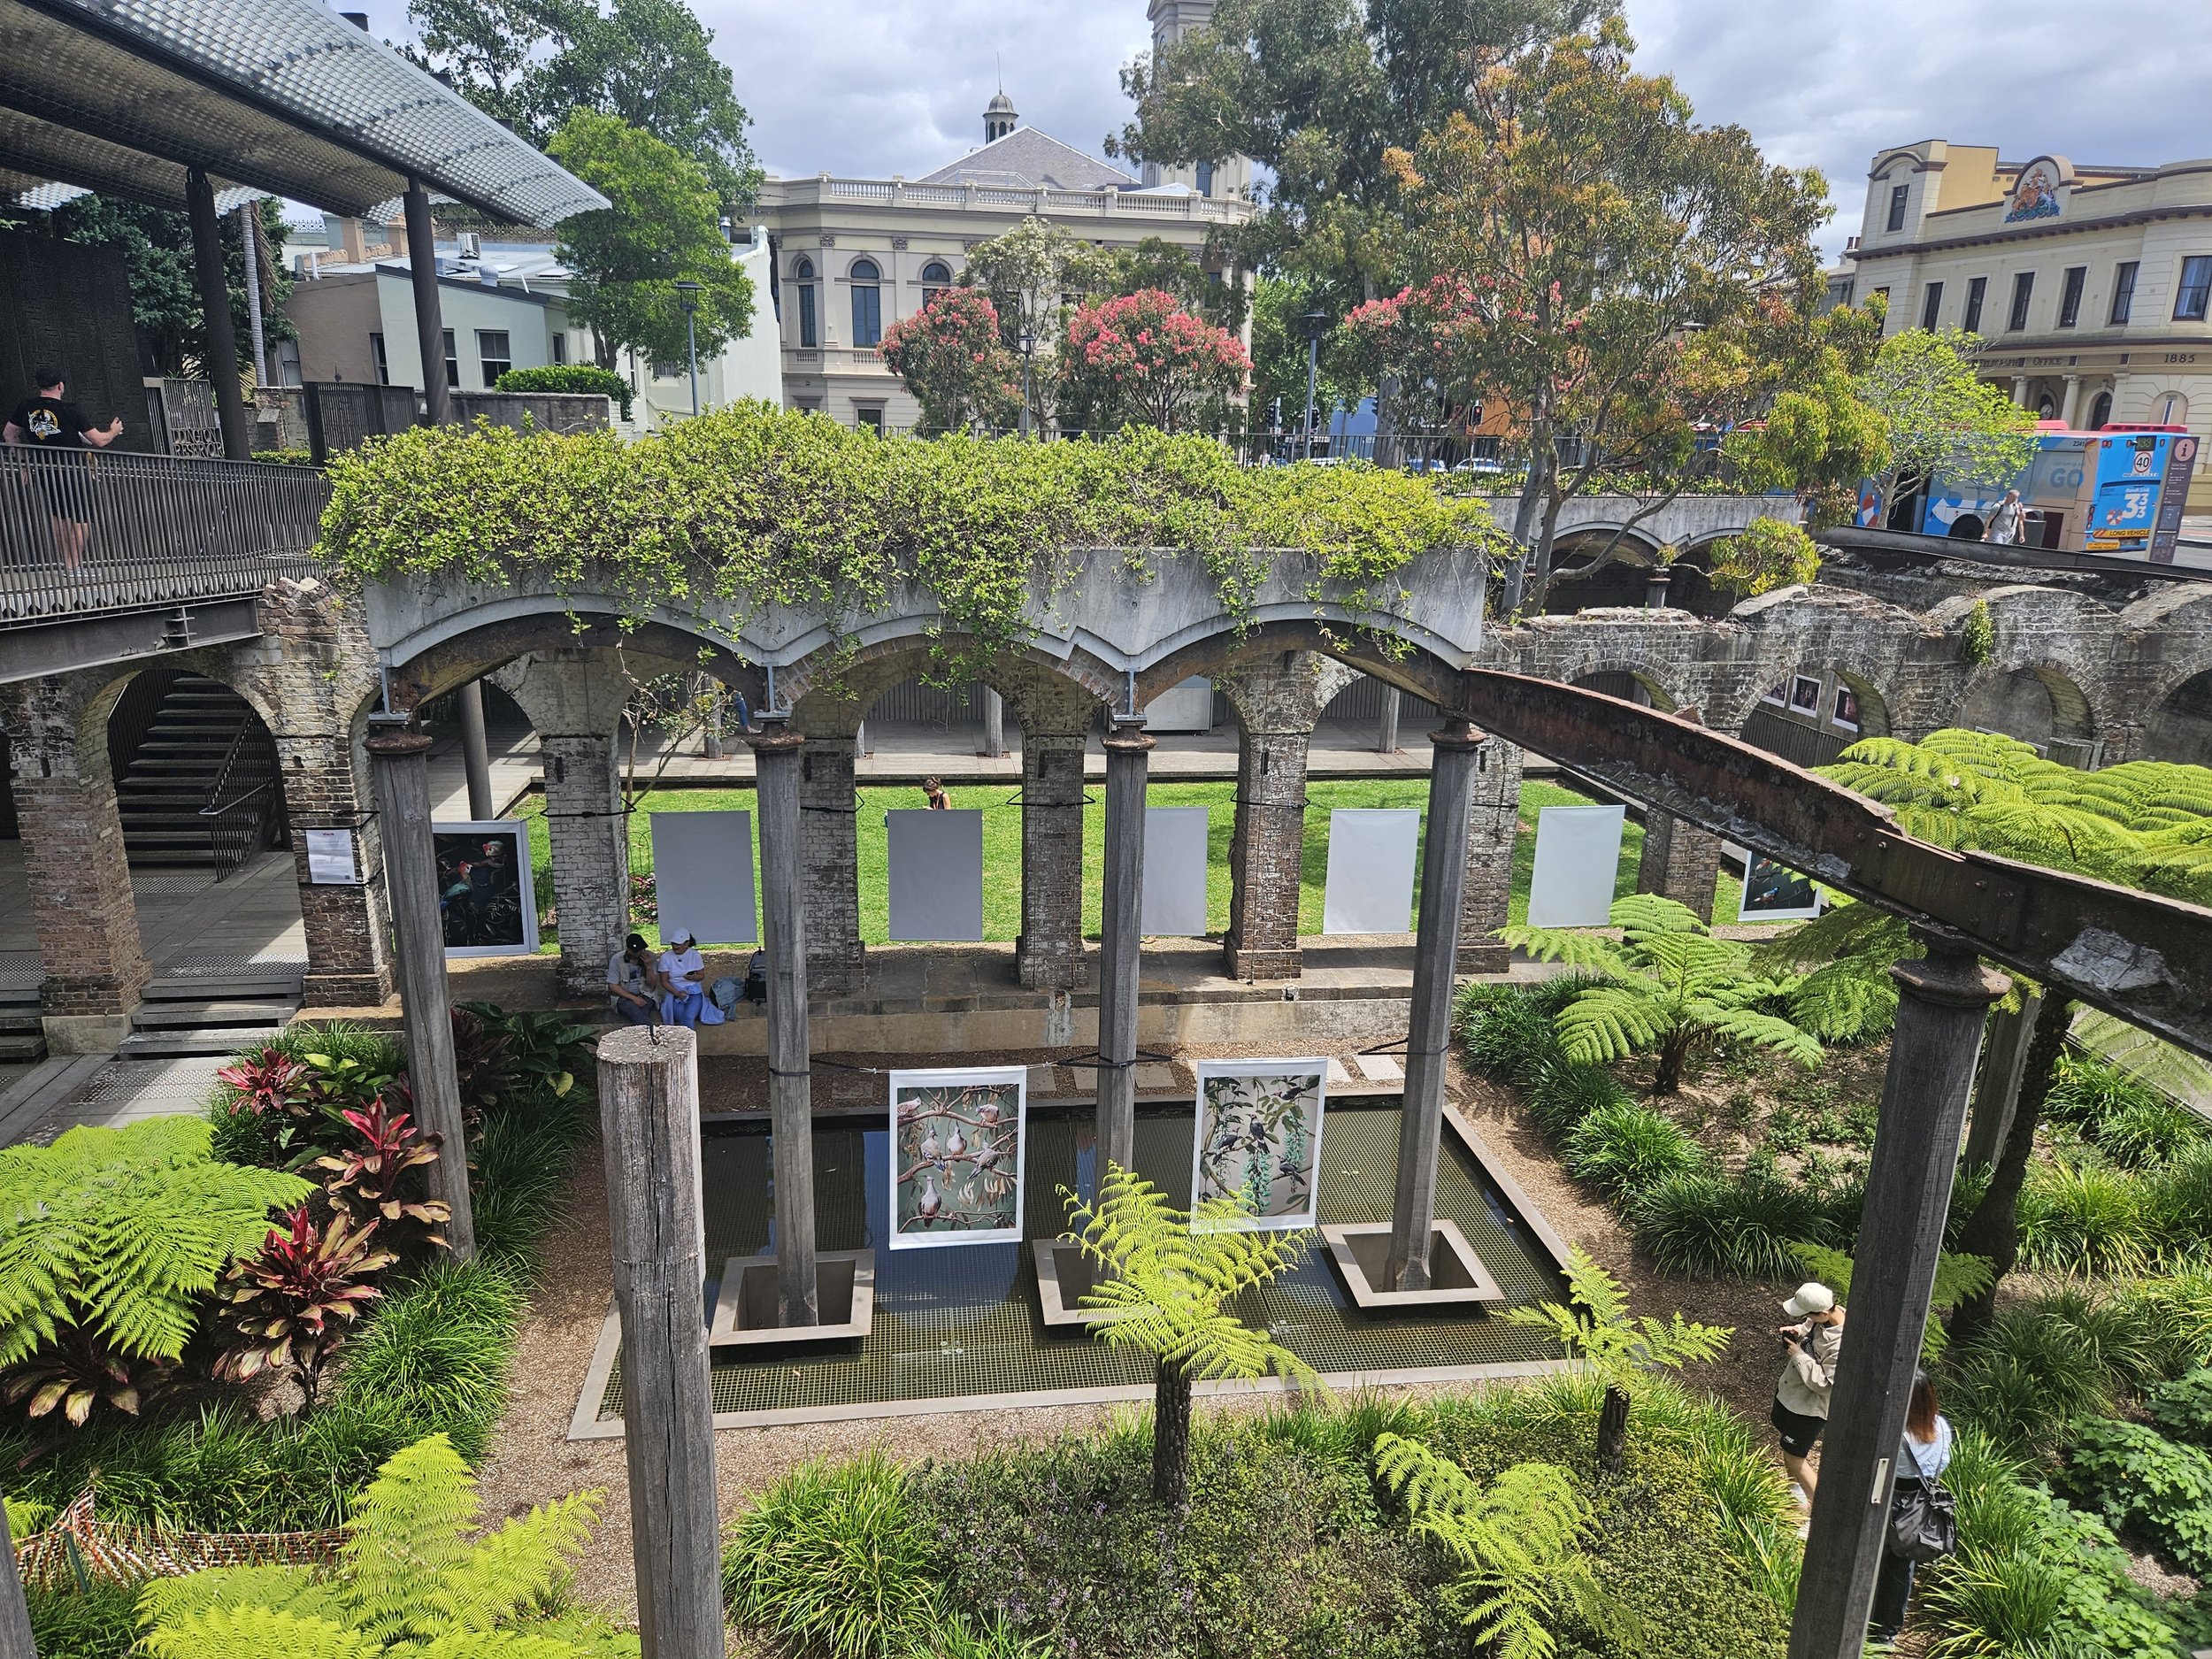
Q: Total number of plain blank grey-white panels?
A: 5